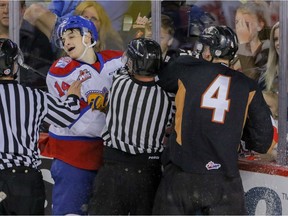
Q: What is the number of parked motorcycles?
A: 0